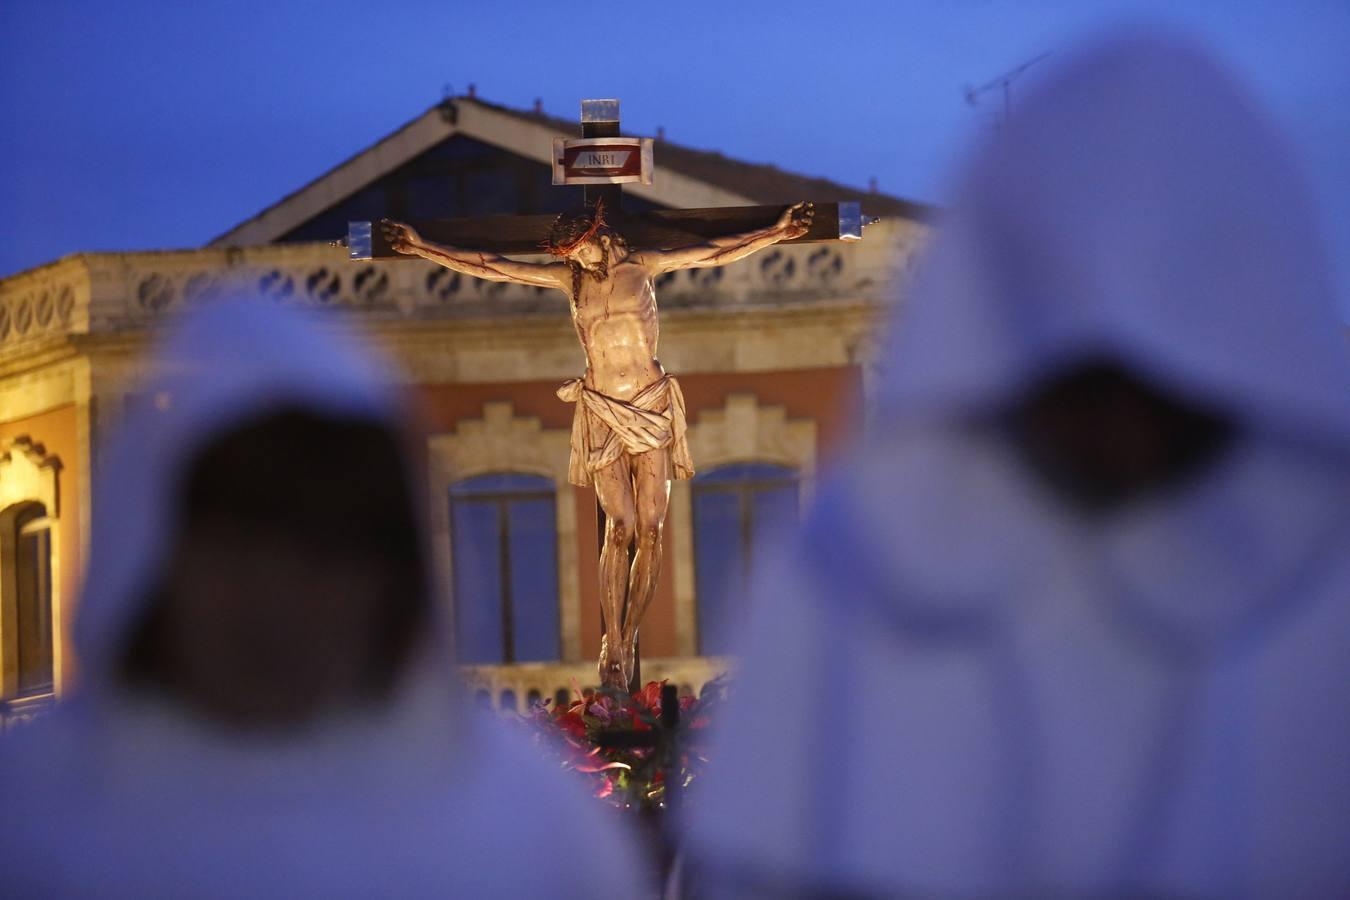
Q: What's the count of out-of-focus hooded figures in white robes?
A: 2